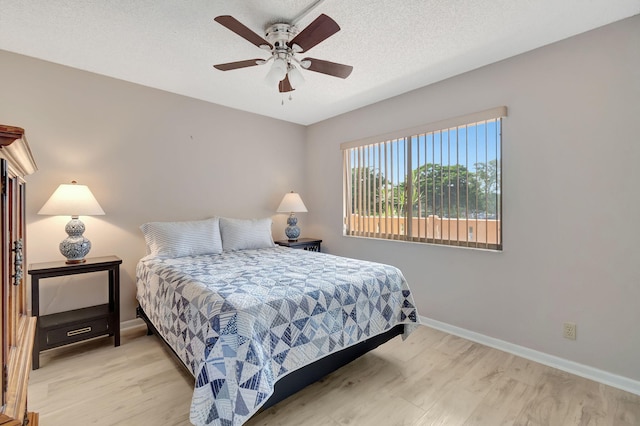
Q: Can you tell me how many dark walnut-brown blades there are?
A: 5